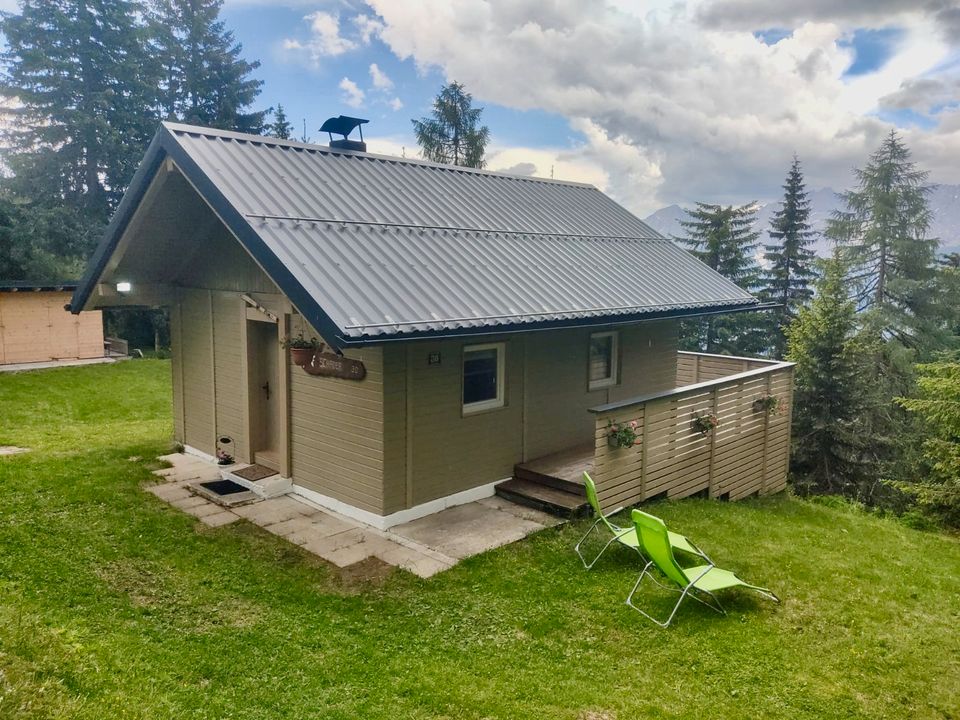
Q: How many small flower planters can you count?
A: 5